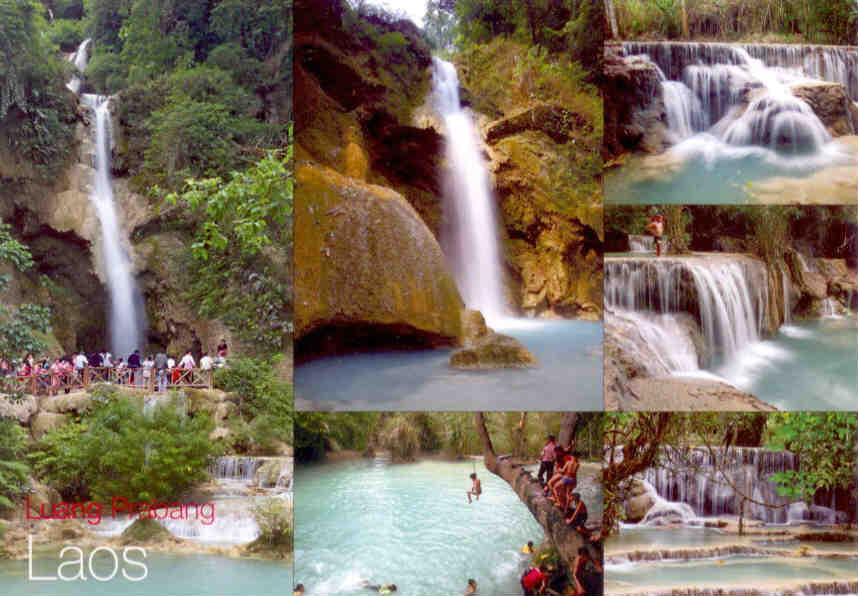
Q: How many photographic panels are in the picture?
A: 6